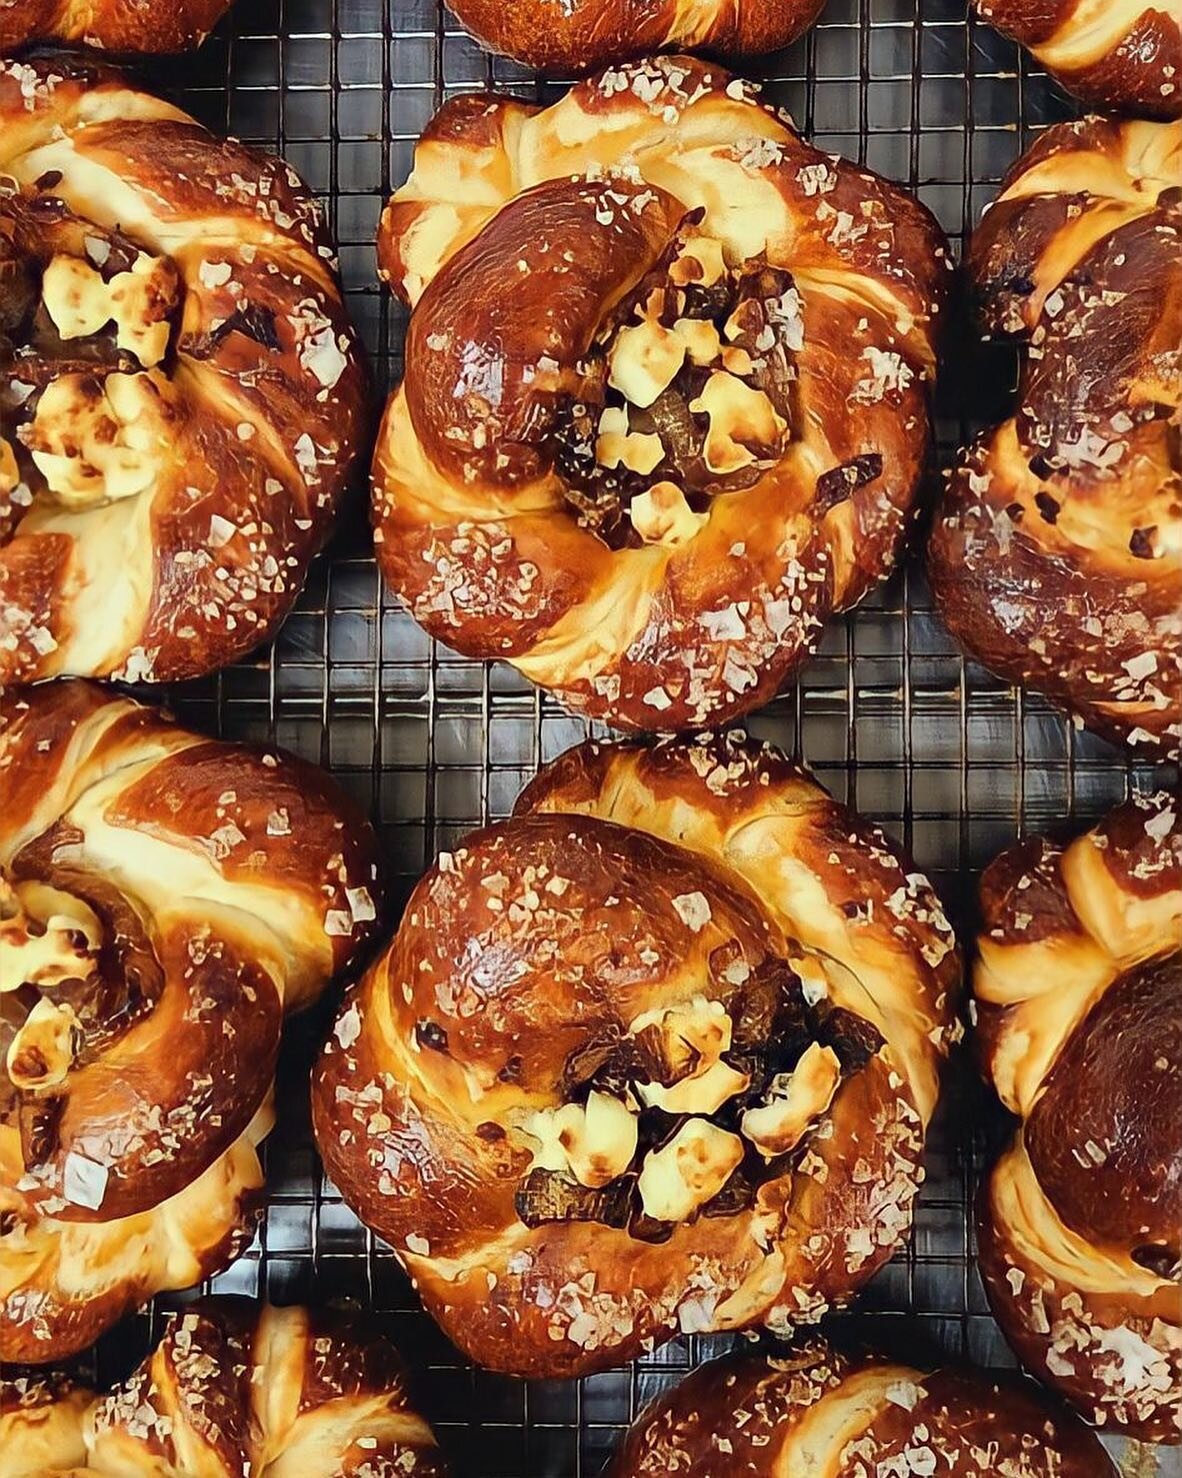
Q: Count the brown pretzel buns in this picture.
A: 11